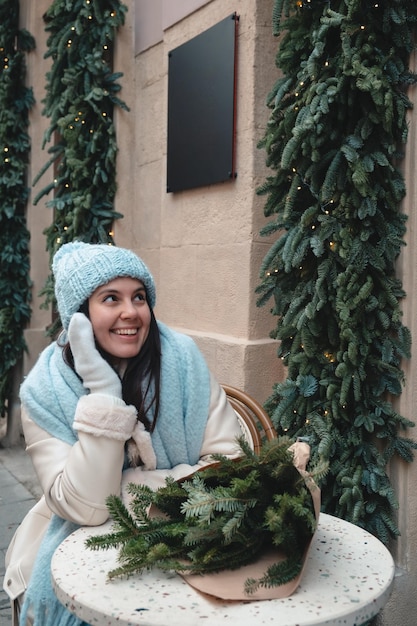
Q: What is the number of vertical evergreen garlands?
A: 3